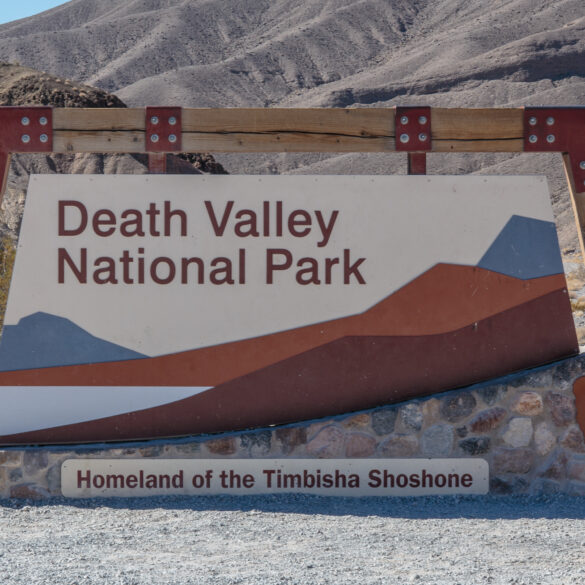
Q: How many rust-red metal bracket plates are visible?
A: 4